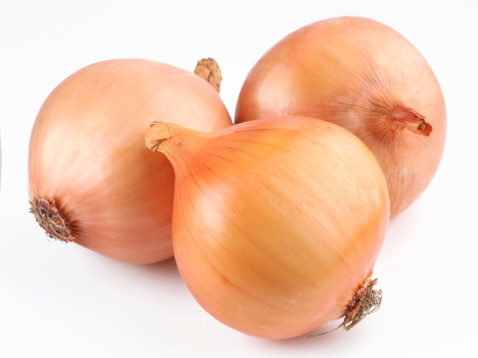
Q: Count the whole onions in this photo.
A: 3